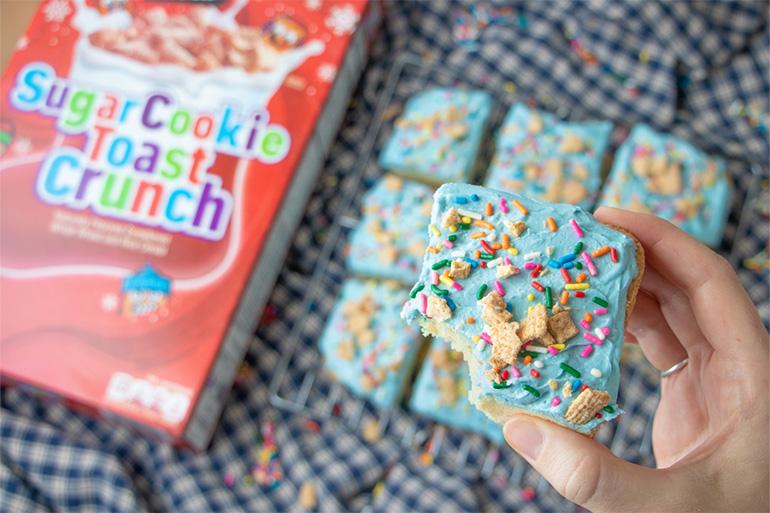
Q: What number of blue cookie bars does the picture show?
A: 7